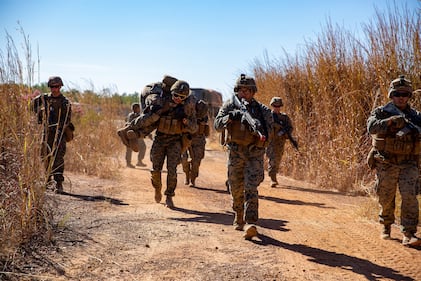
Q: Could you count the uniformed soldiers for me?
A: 8